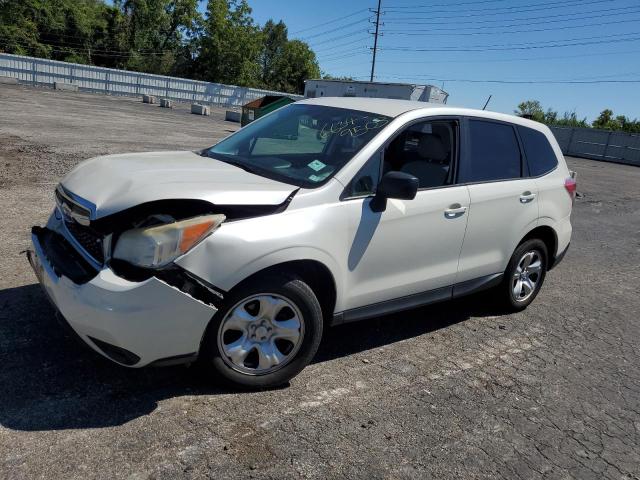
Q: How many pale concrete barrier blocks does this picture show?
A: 6